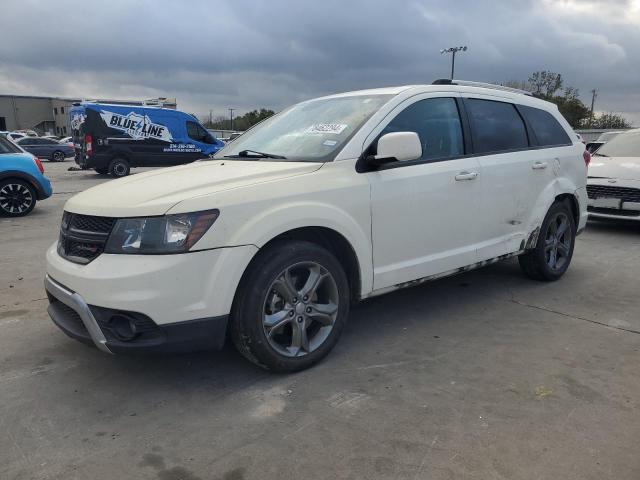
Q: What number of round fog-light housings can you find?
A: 1